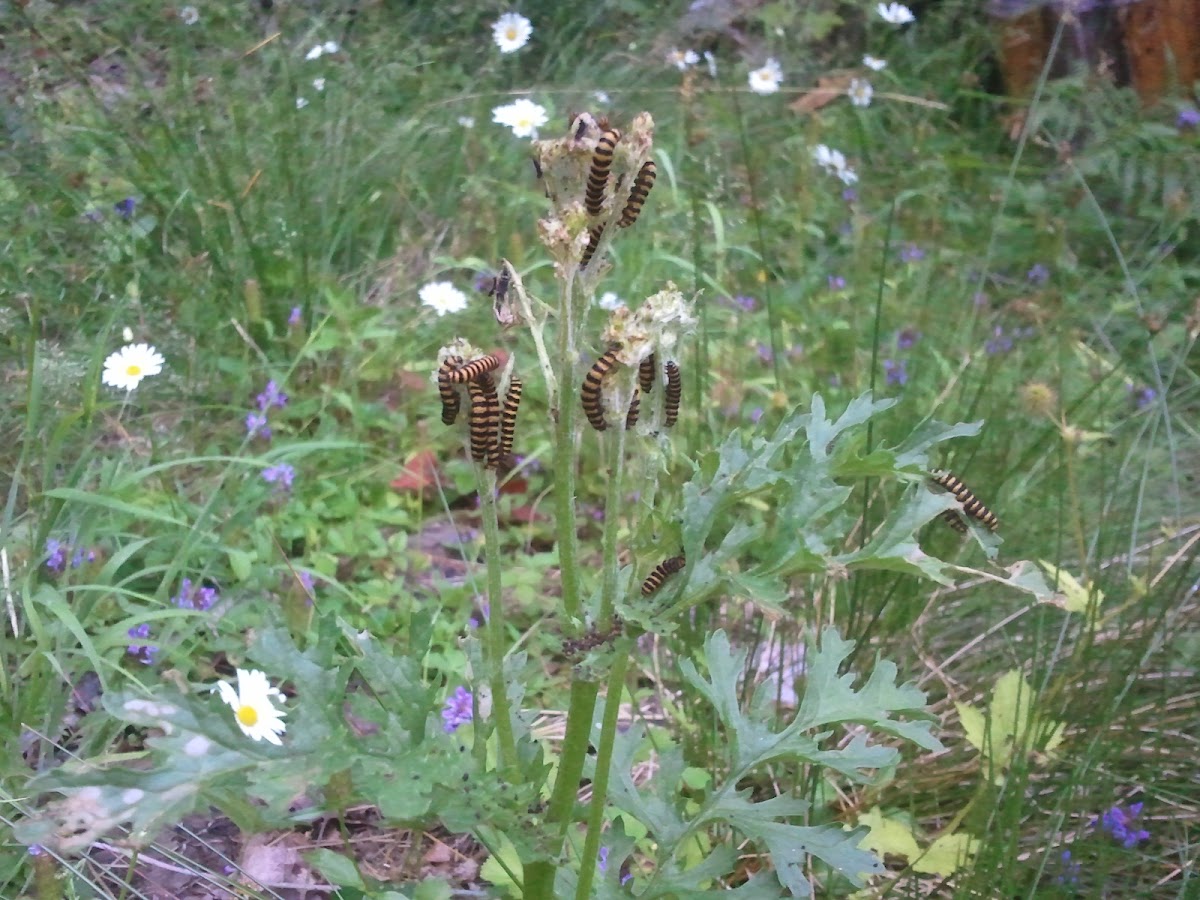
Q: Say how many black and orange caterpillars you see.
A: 15